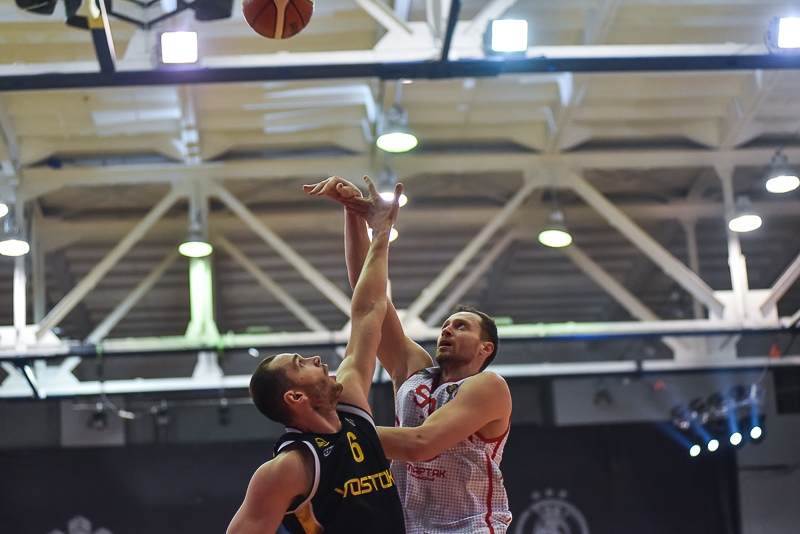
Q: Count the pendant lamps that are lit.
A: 9